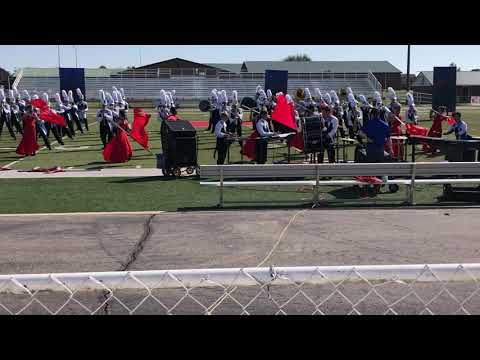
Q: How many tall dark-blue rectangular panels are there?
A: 3